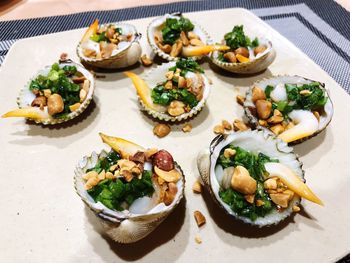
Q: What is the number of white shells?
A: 8